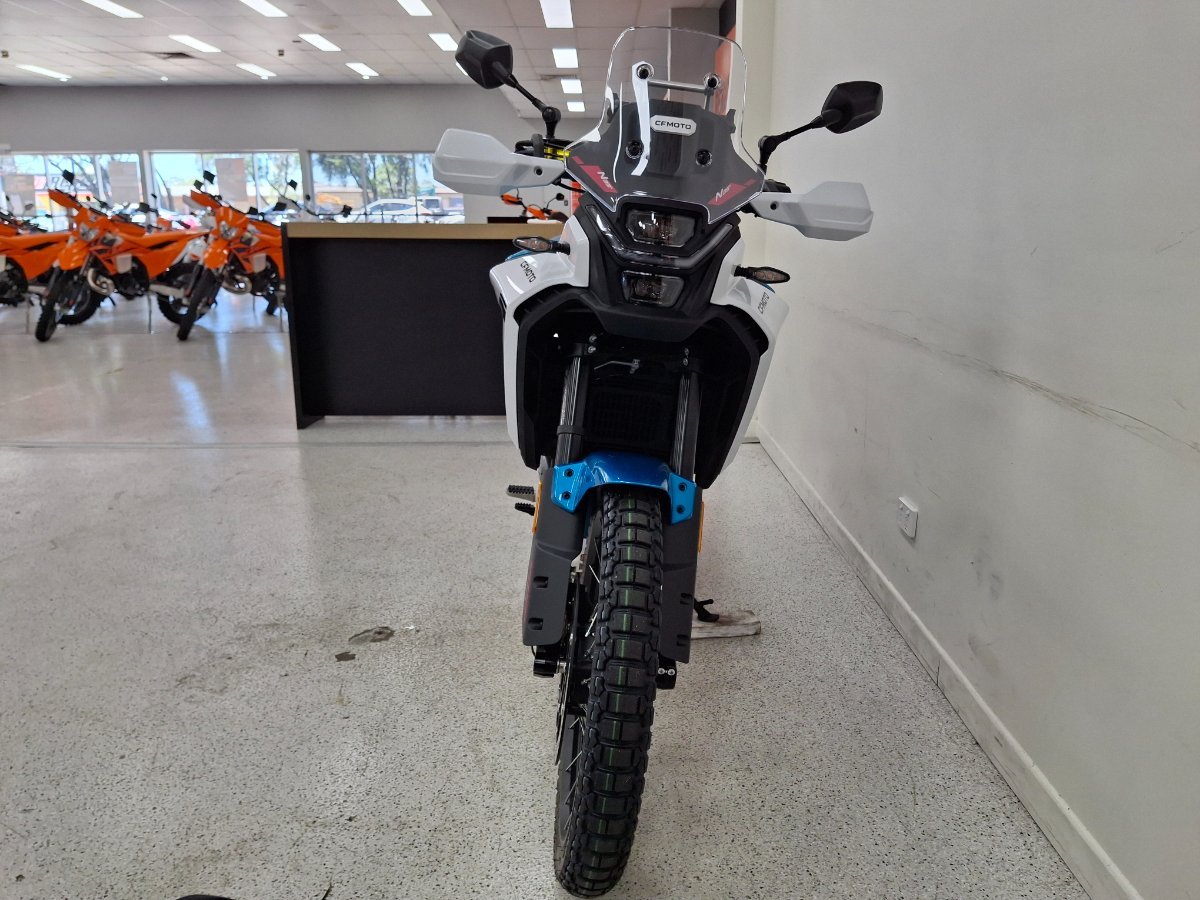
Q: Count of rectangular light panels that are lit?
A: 14